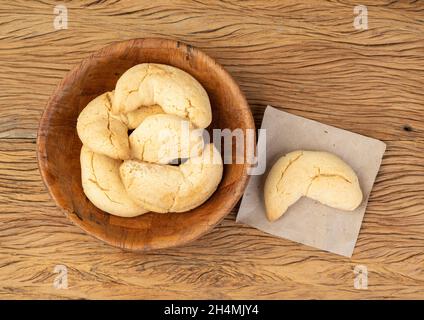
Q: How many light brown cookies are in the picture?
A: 6